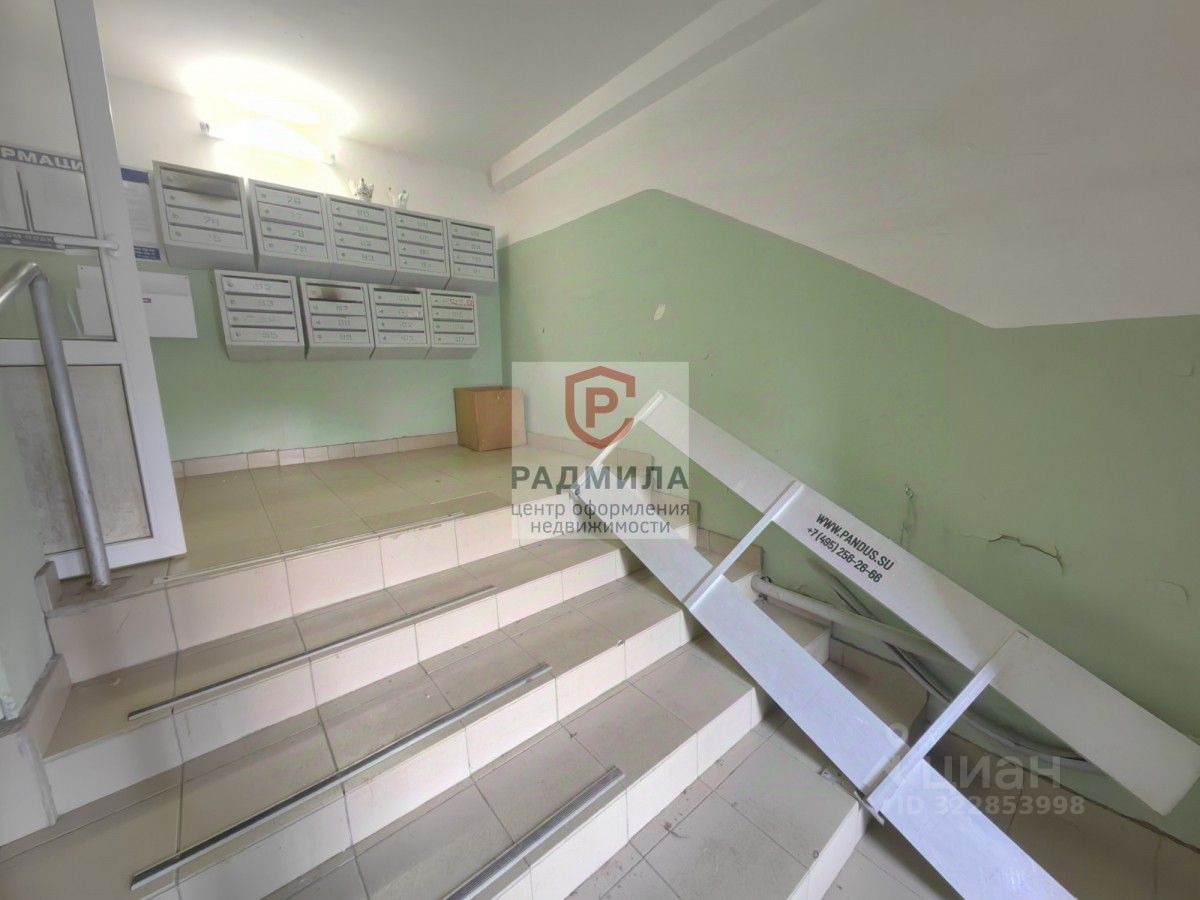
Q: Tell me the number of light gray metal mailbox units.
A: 9